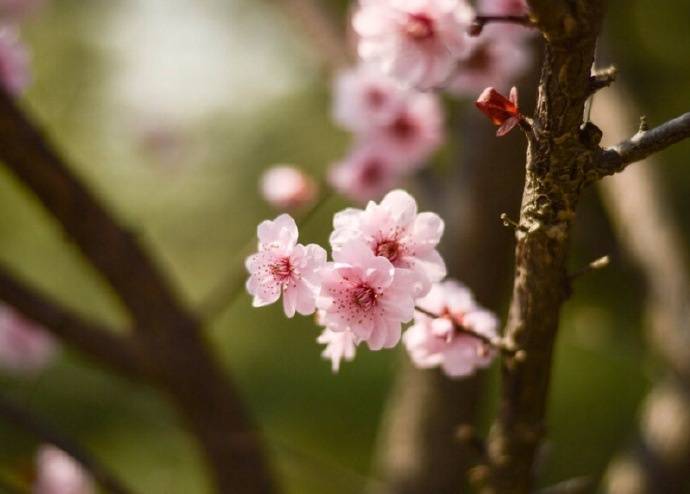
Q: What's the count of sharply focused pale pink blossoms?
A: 3